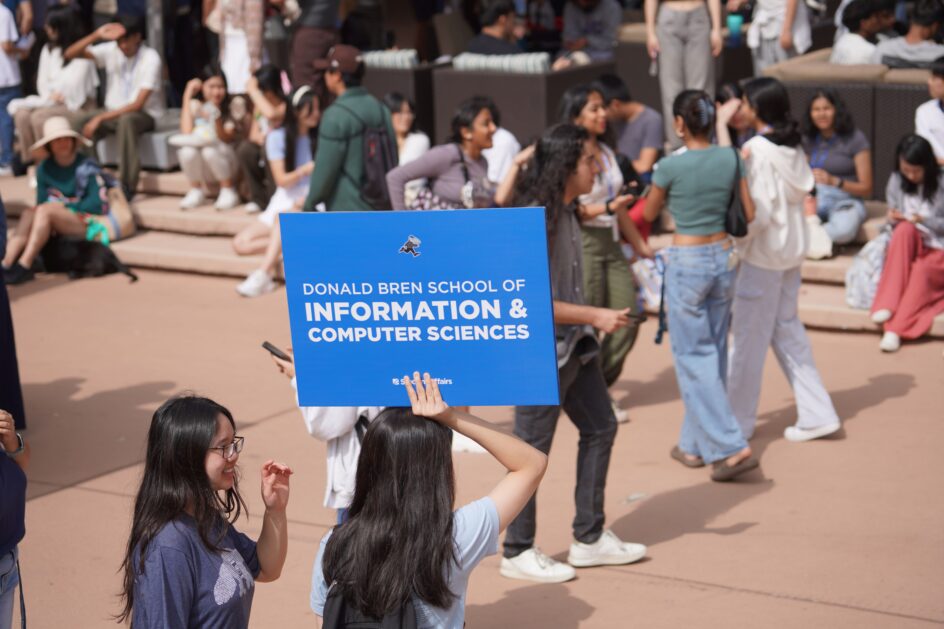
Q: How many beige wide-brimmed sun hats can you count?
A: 1